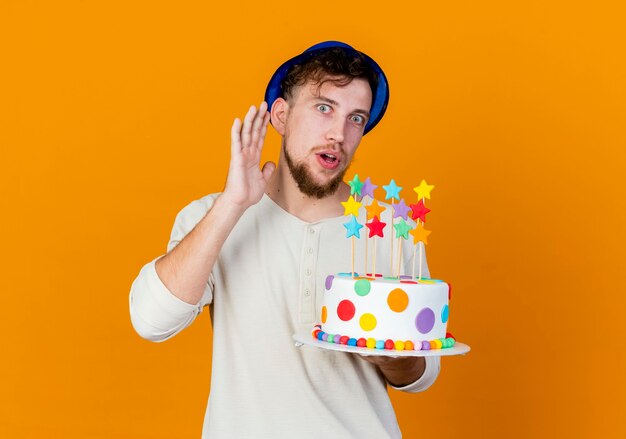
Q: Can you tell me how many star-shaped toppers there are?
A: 12